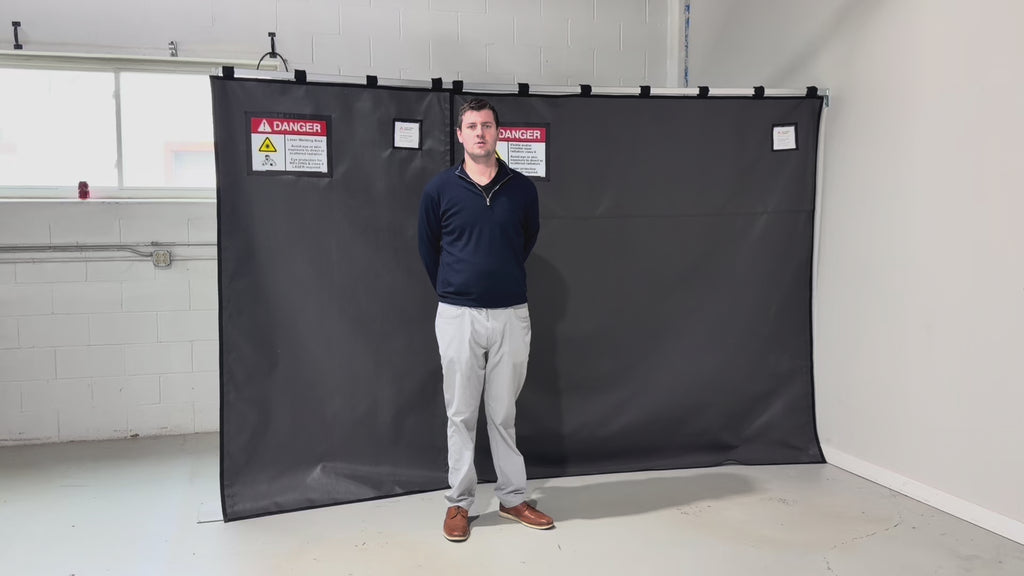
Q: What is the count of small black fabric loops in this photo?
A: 11